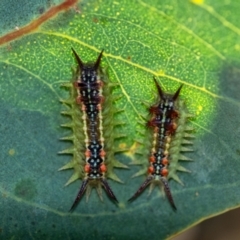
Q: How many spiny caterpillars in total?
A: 2